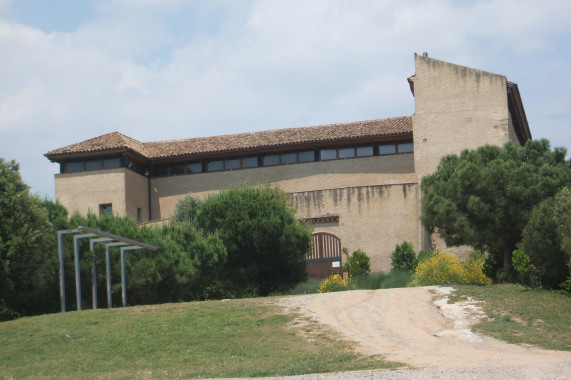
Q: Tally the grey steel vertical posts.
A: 5